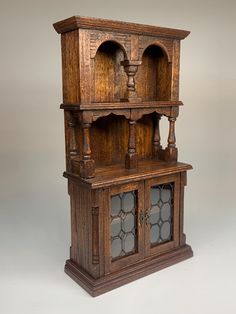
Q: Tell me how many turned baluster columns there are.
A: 6